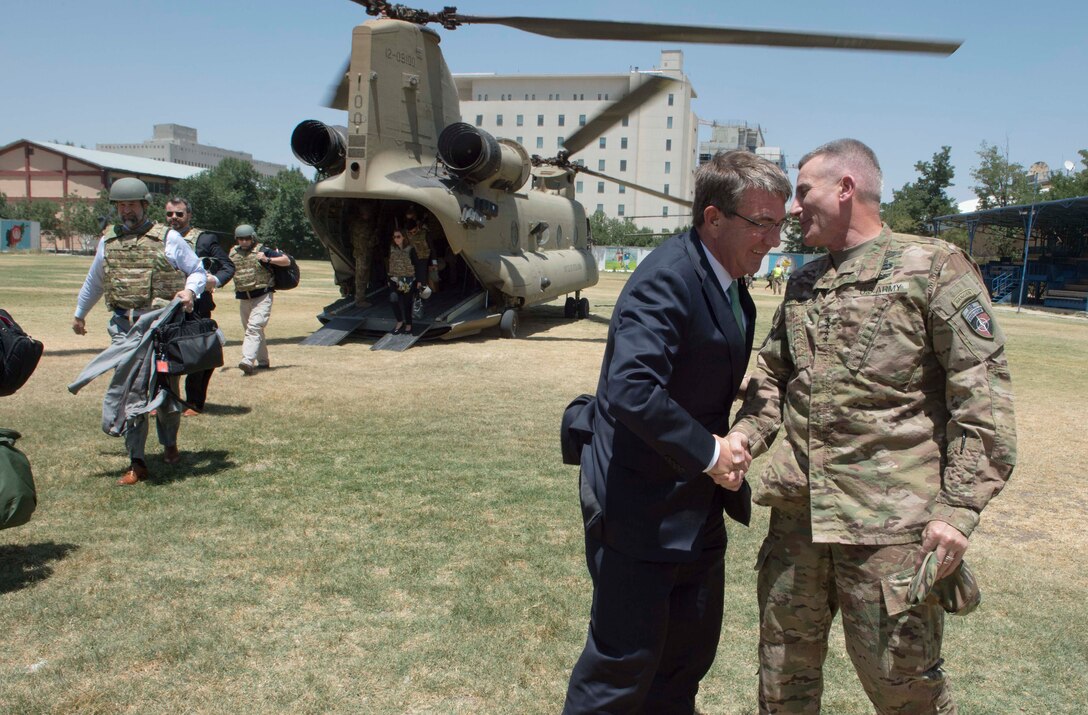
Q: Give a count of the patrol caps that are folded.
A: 1